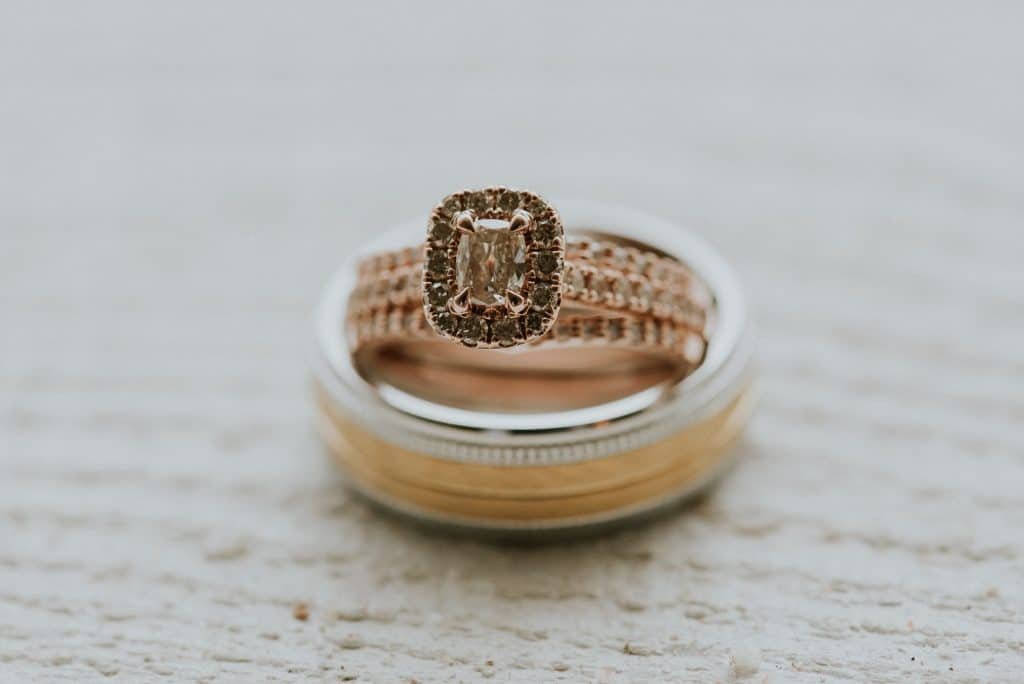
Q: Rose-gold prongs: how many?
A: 4